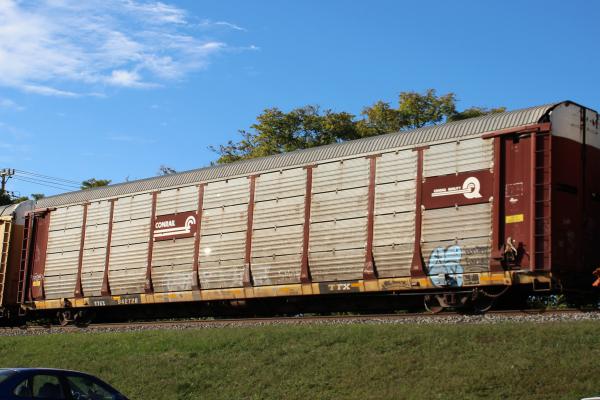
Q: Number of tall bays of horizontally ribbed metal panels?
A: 9